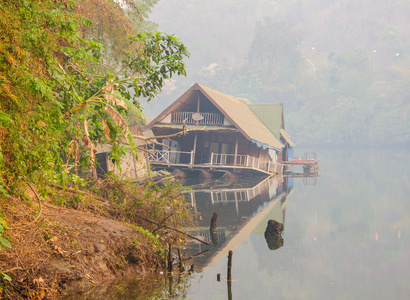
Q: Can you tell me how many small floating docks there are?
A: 1